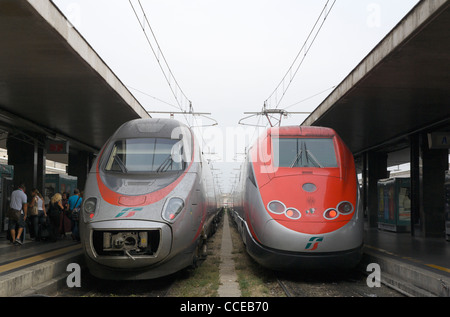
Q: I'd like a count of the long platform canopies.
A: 2